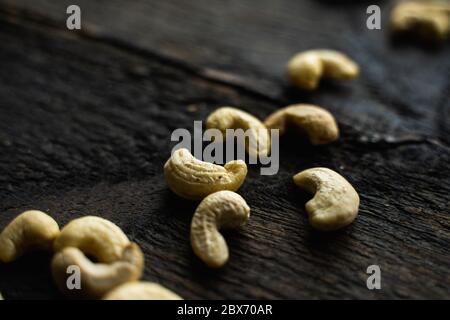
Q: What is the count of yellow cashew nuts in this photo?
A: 11